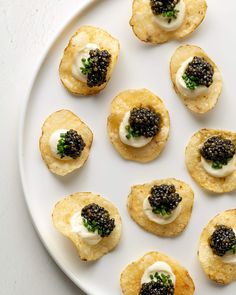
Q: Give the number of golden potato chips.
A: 10